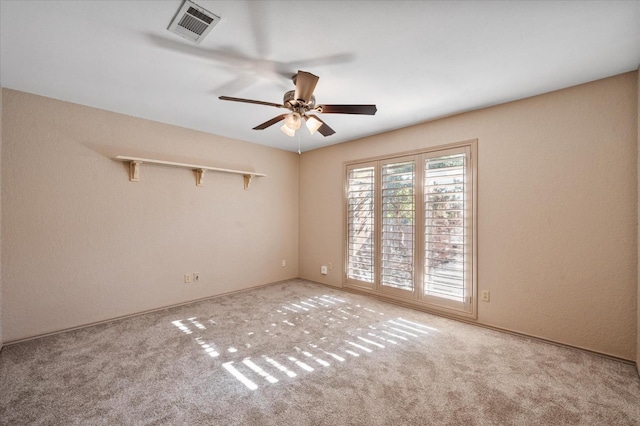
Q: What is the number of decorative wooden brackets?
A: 3